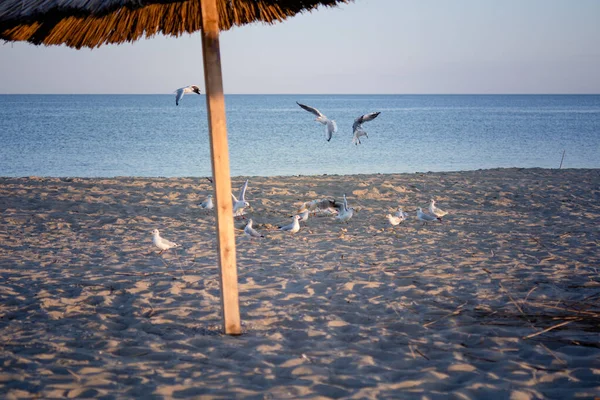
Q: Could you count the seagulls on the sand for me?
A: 12